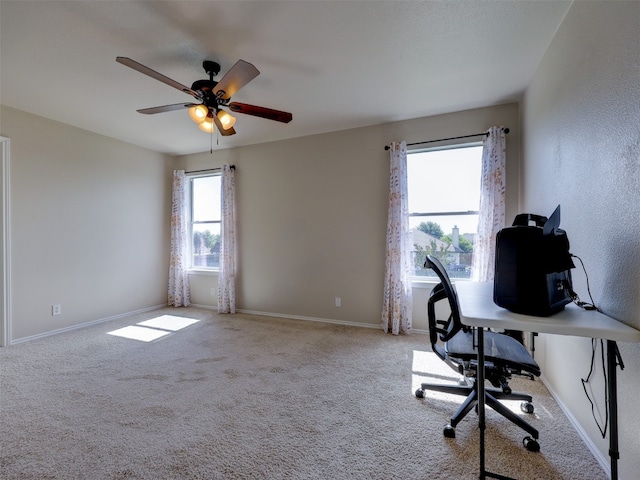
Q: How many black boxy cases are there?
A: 1